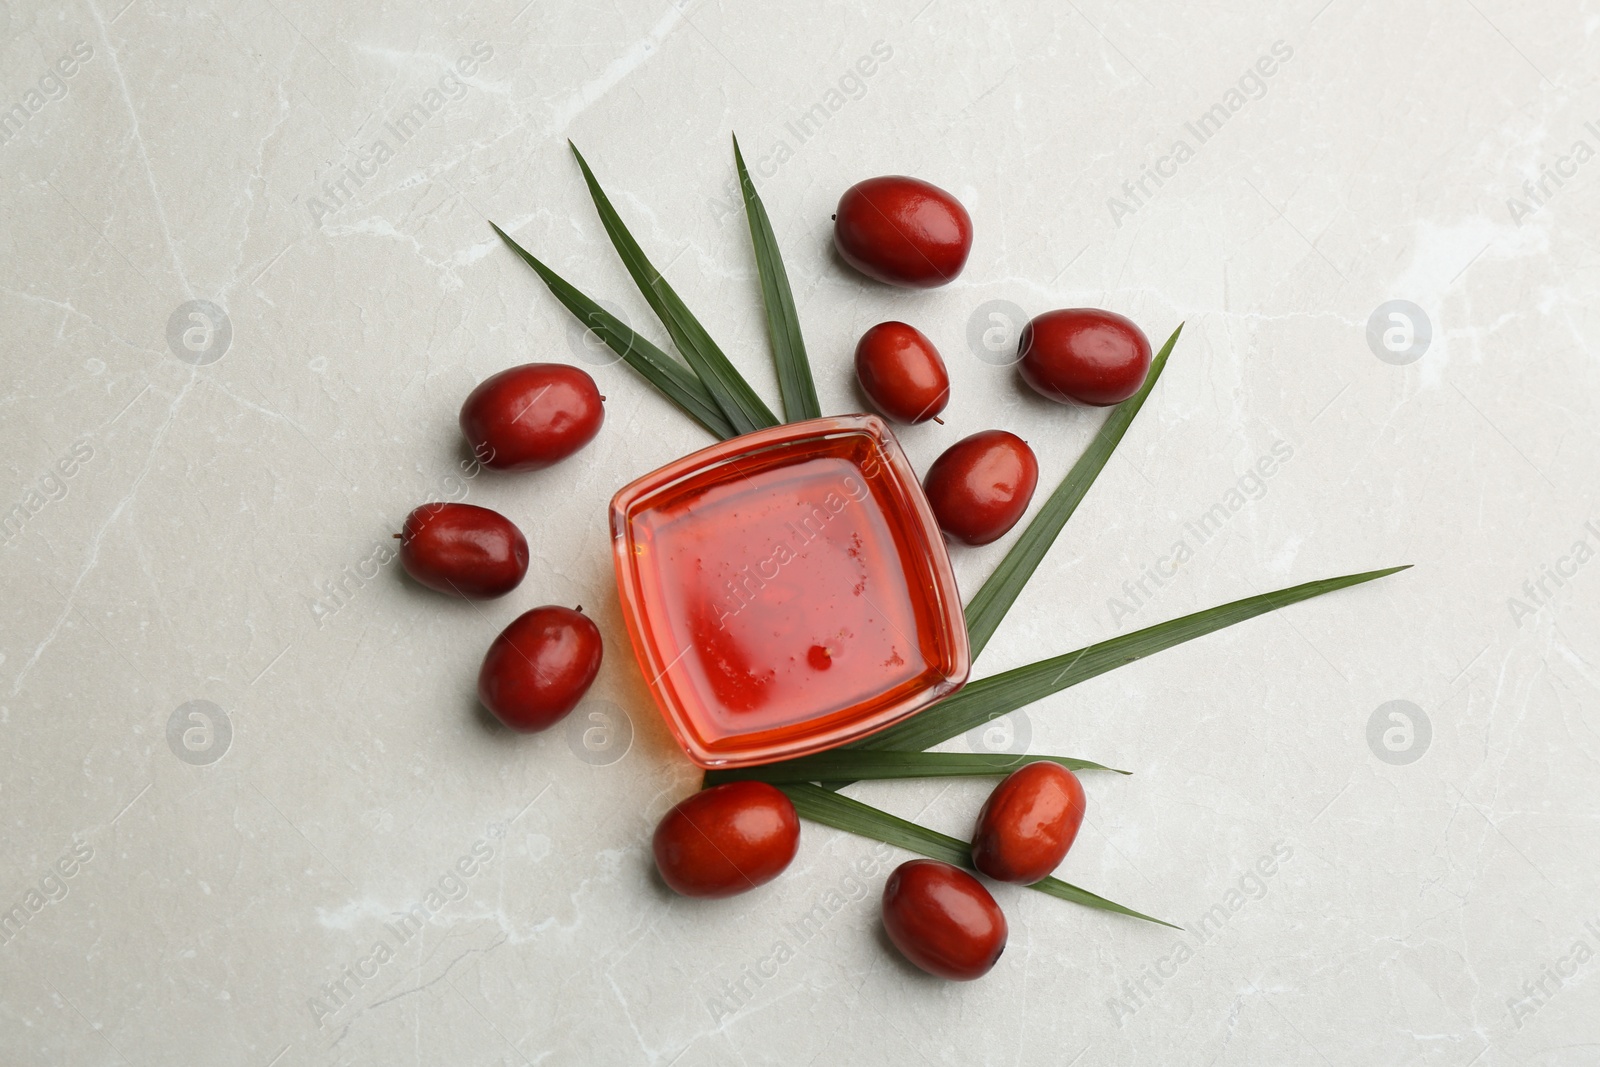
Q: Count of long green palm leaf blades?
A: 7